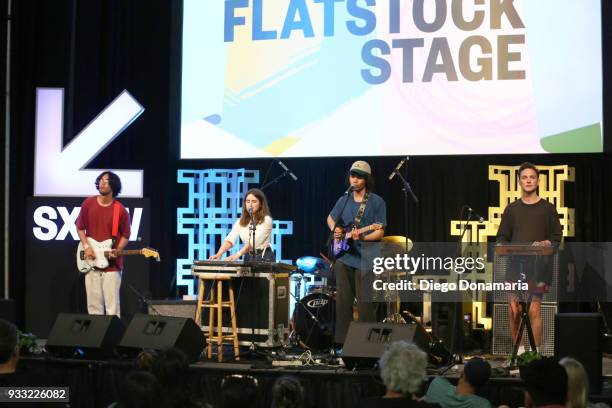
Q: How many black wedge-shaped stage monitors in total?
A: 3